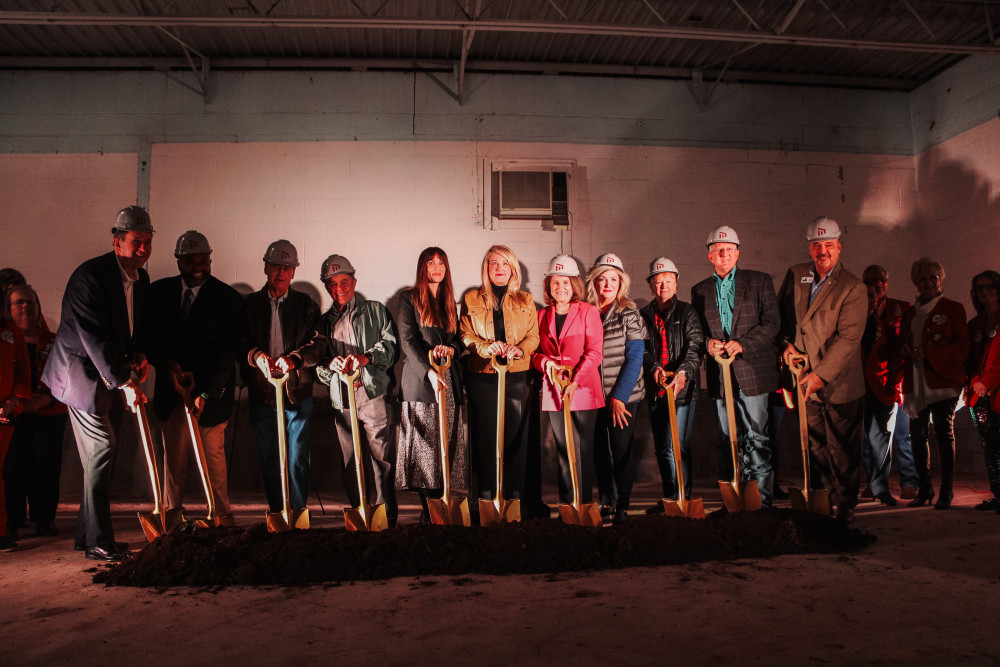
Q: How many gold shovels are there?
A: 10